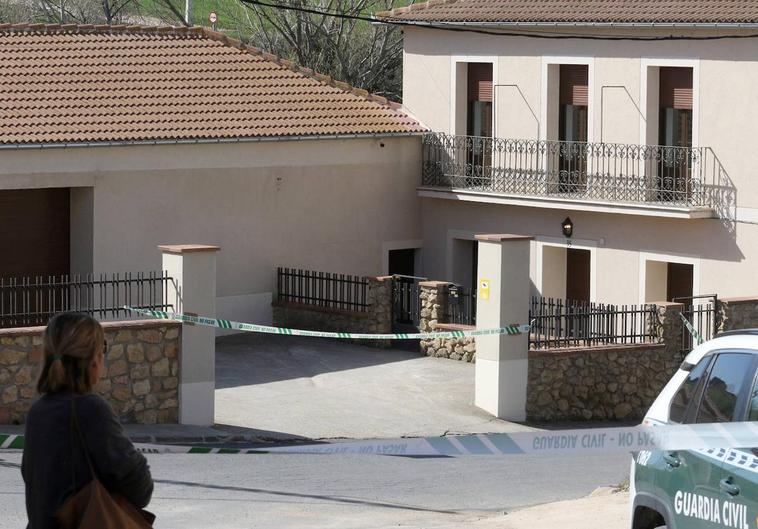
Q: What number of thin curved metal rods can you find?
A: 2